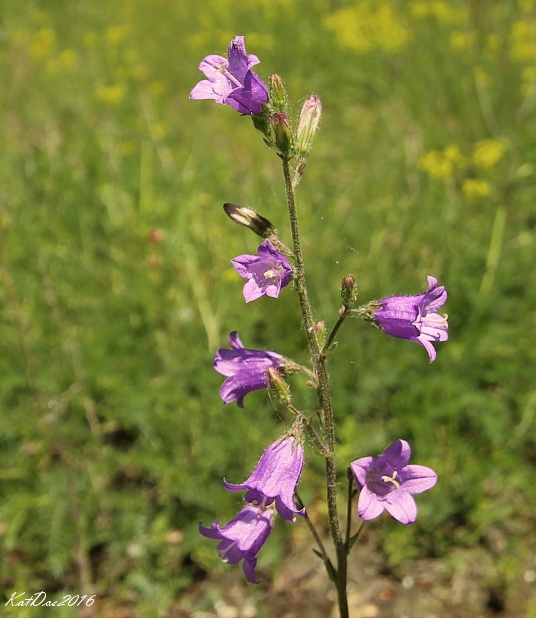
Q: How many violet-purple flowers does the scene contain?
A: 7